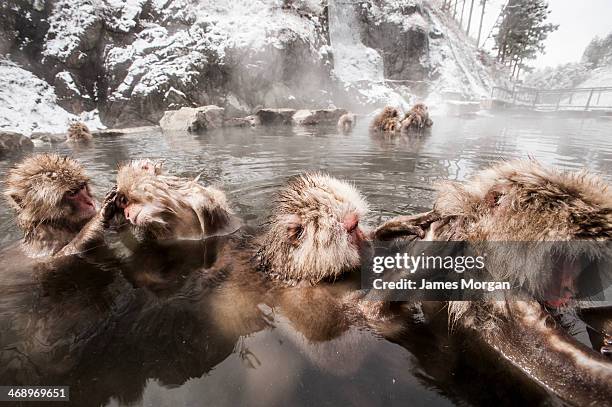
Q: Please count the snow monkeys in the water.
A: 8